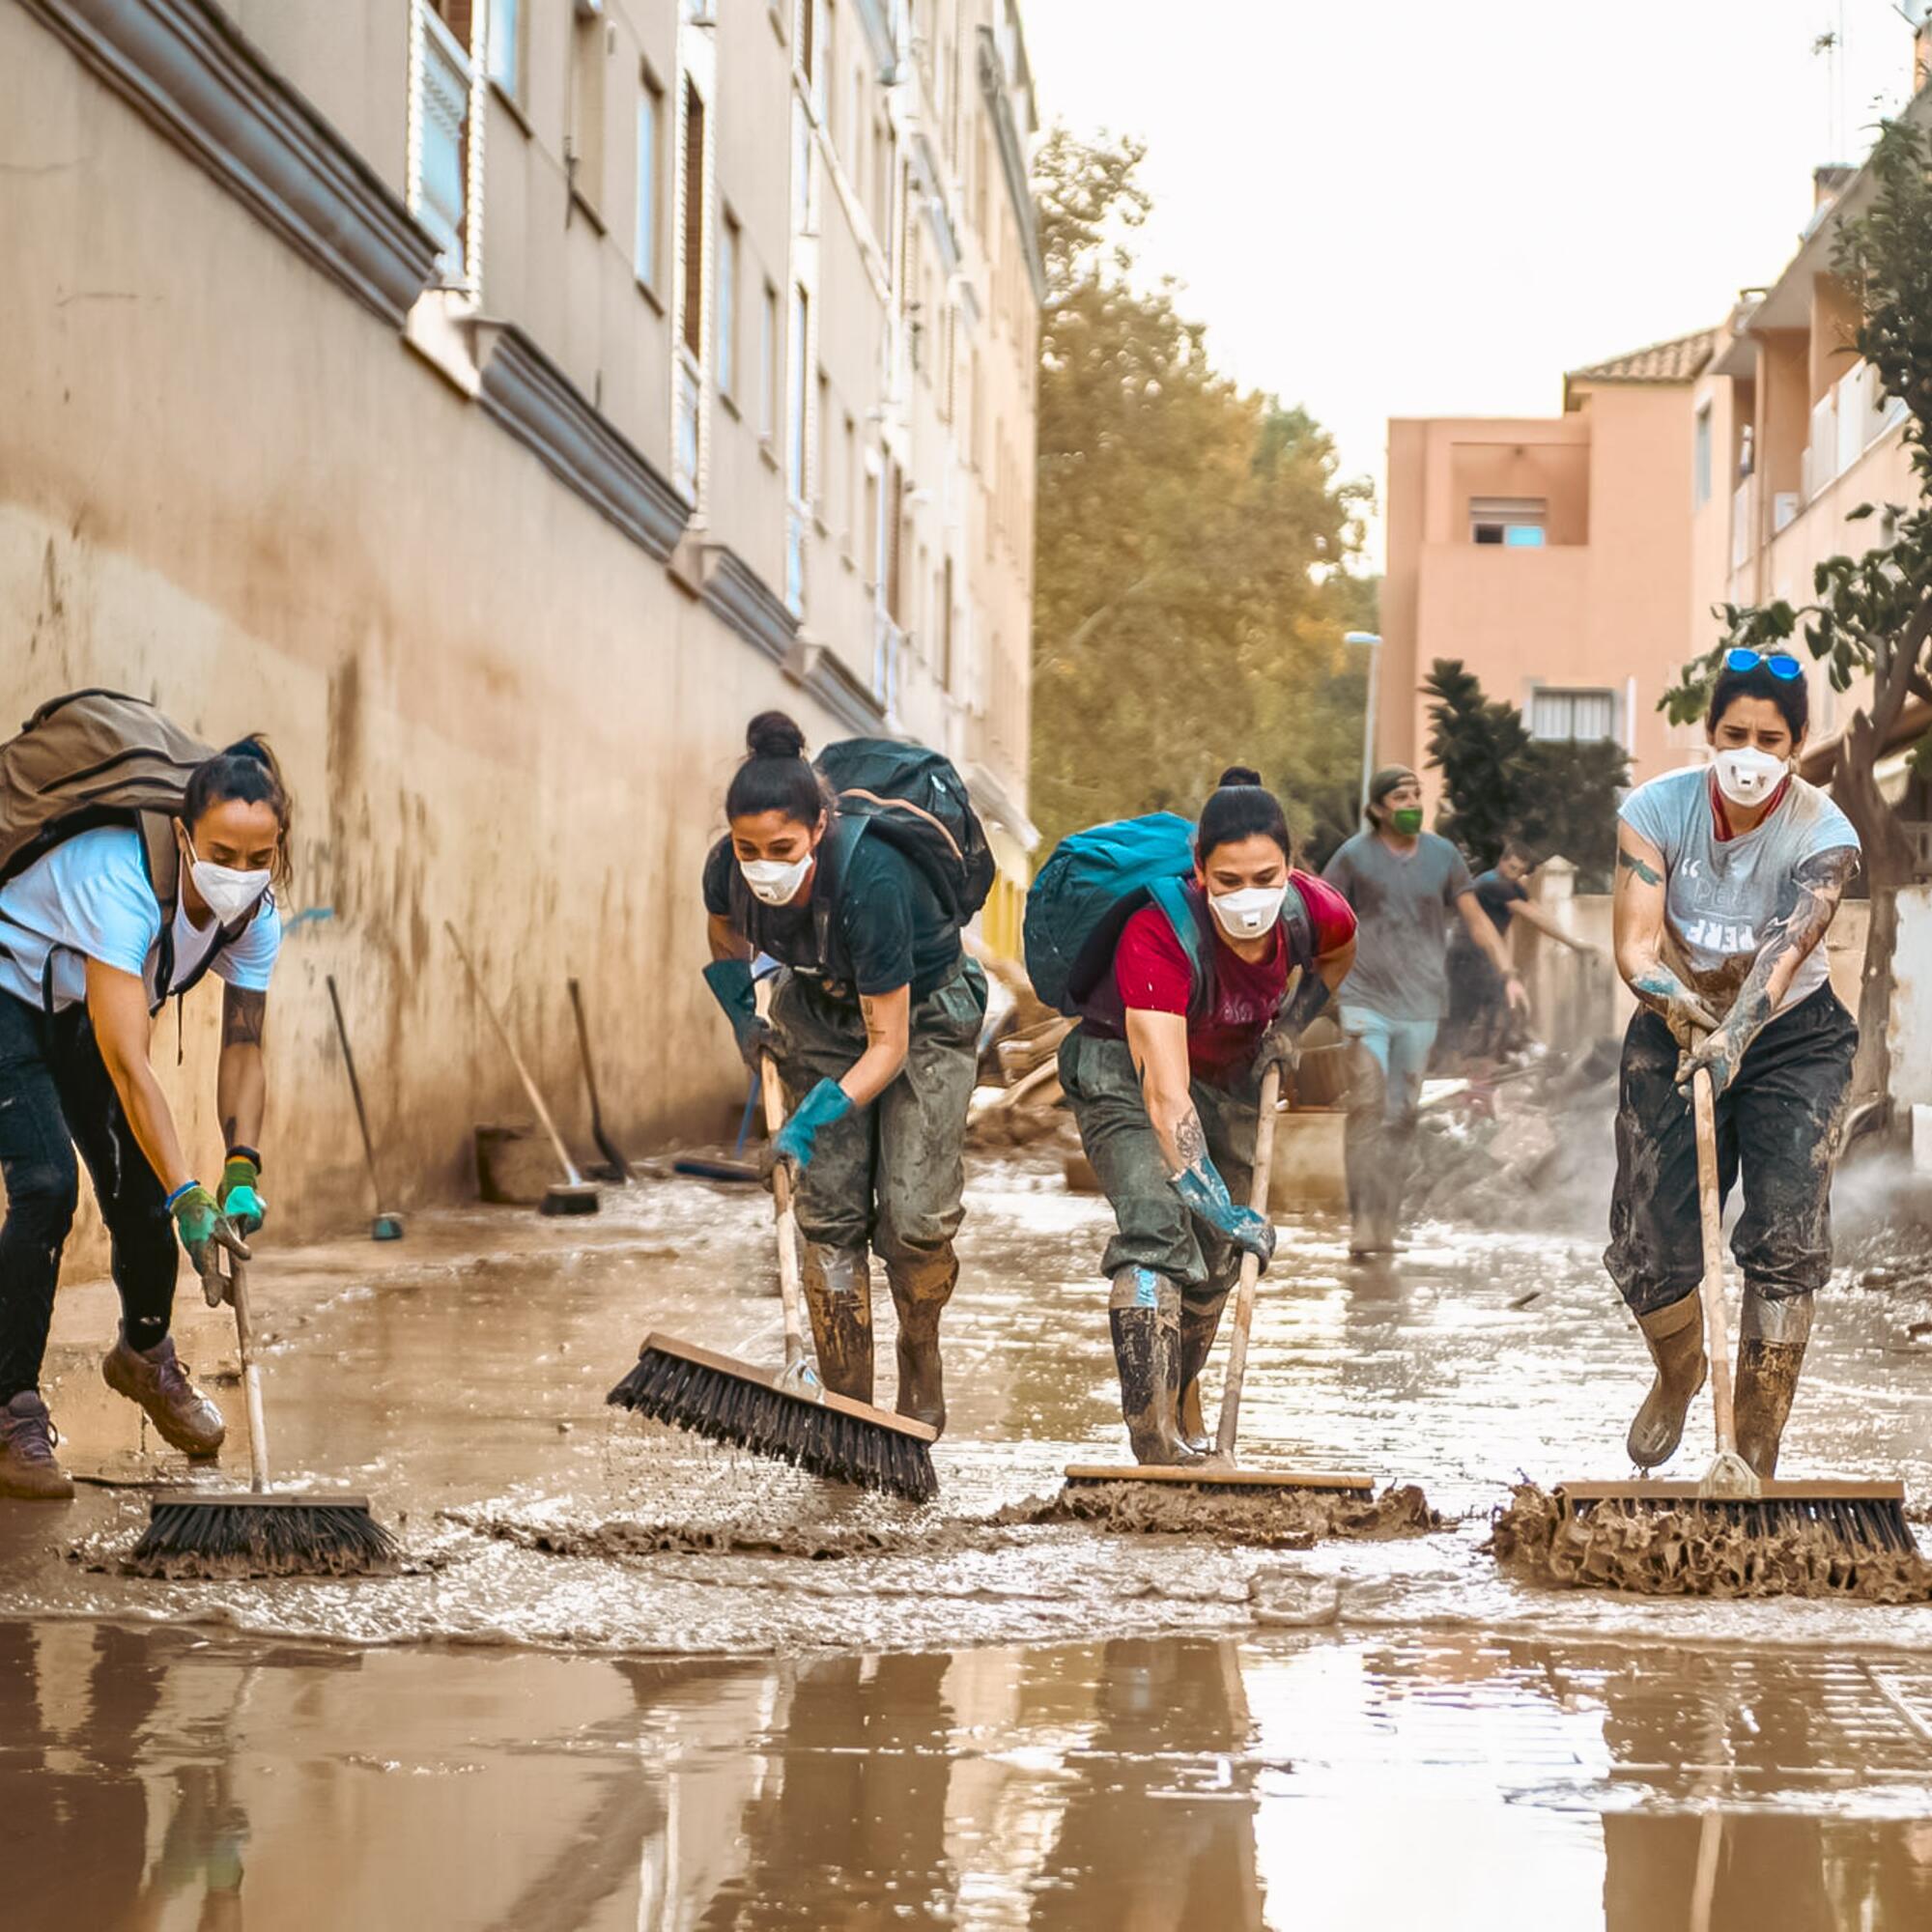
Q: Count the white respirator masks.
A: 4